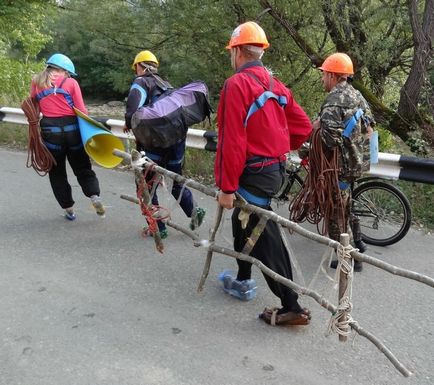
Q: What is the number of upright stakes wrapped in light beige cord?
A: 1